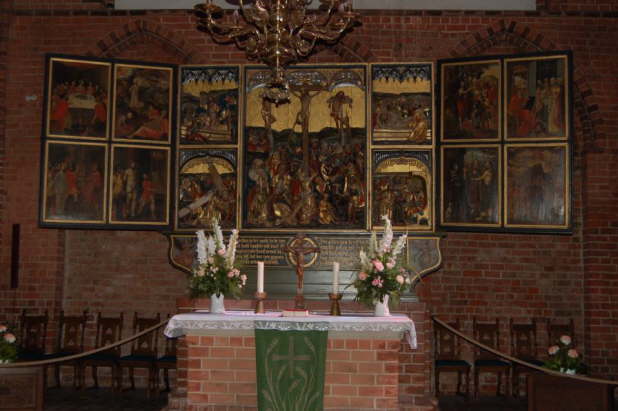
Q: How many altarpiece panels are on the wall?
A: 13